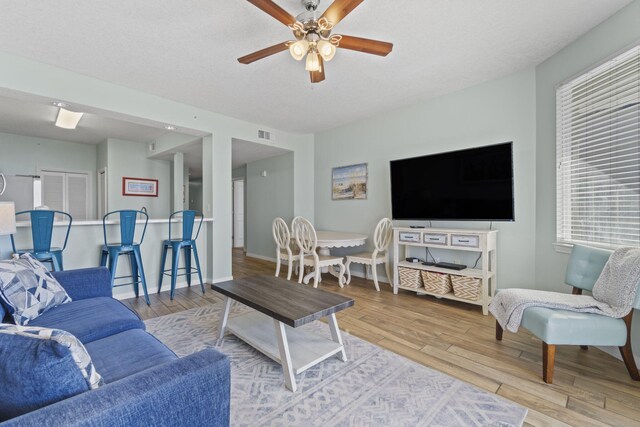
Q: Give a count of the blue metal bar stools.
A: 3